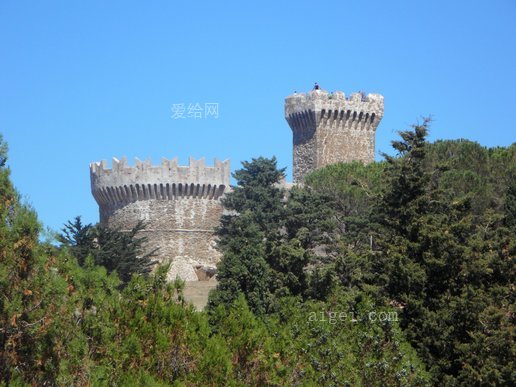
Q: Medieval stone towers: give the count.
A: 2